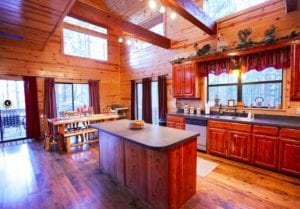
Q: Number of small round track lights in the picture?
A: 5